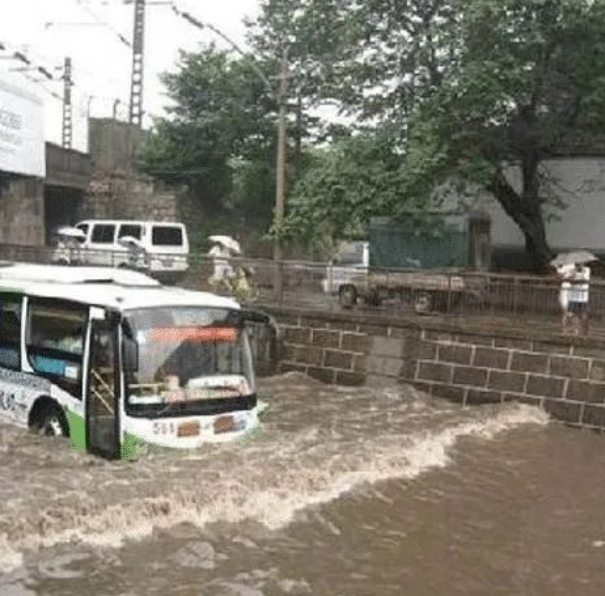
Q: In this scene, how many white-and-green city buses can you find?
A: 1